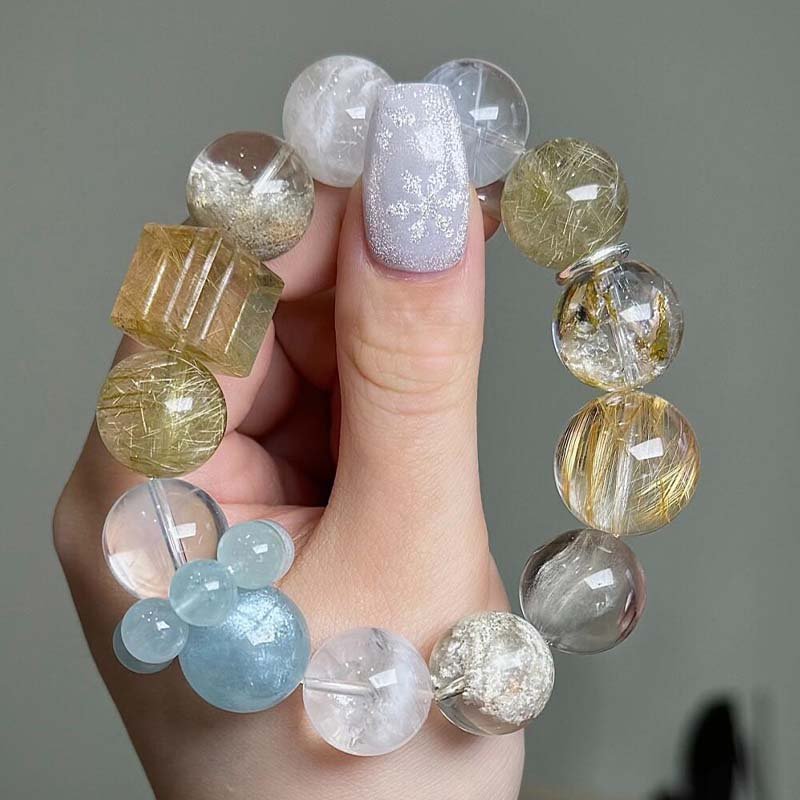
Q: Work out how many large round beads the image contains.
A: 12